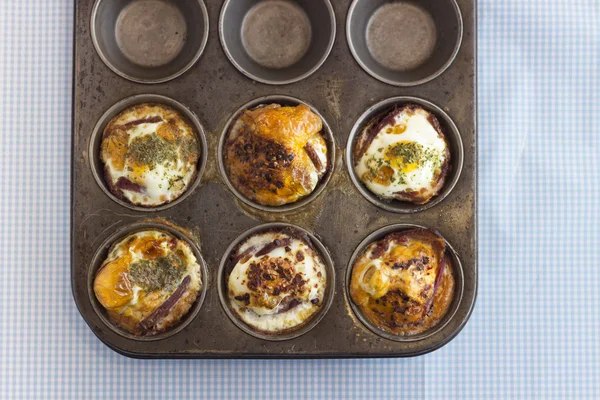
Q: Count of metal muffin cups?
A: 9